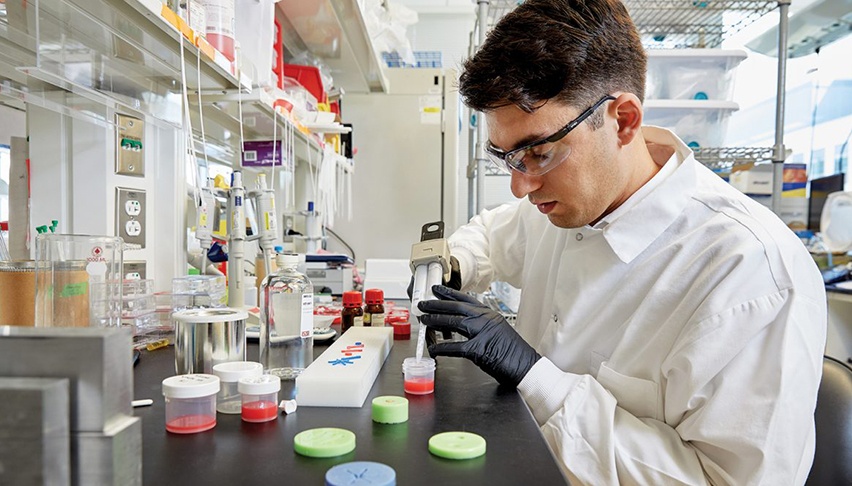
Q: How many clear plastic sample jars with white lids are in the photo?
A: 3